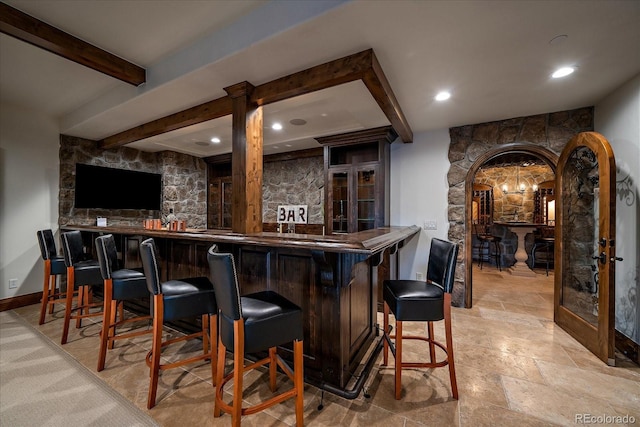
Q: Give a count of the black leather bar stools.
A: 6